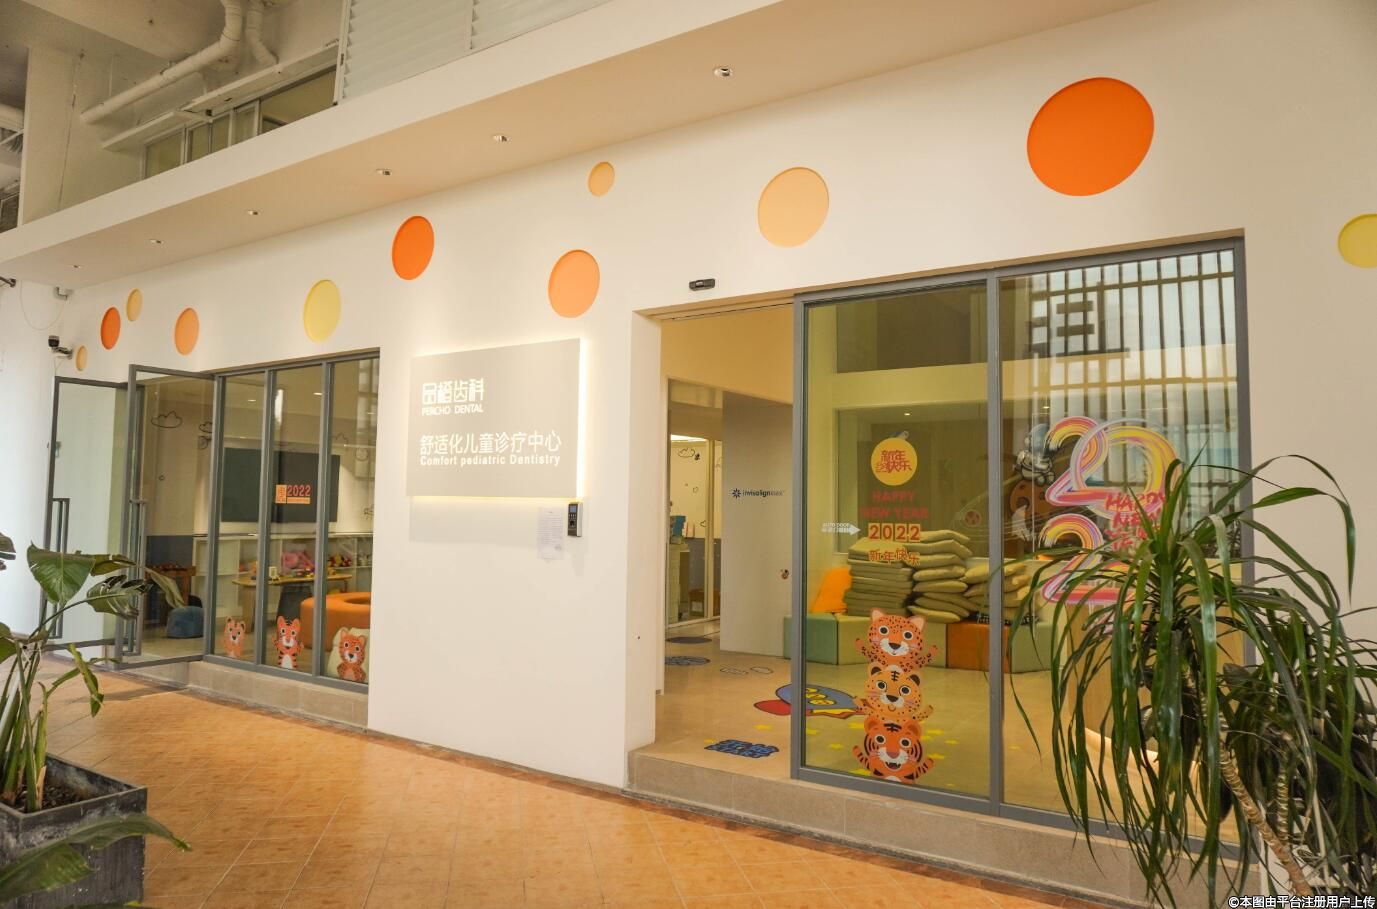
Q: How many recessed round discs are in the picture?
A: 11